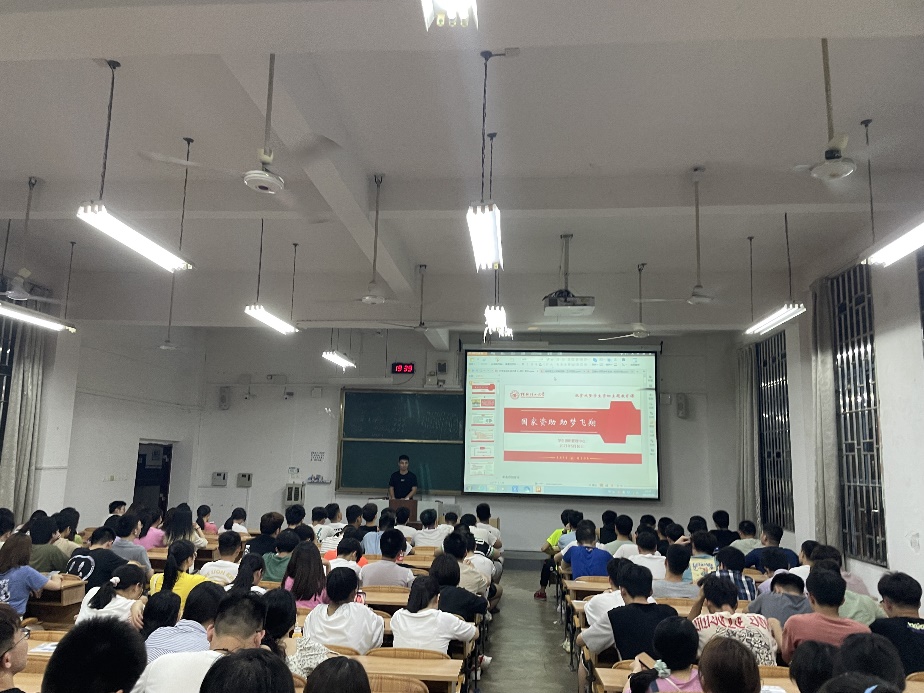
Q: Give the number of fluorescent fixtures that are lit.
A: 9